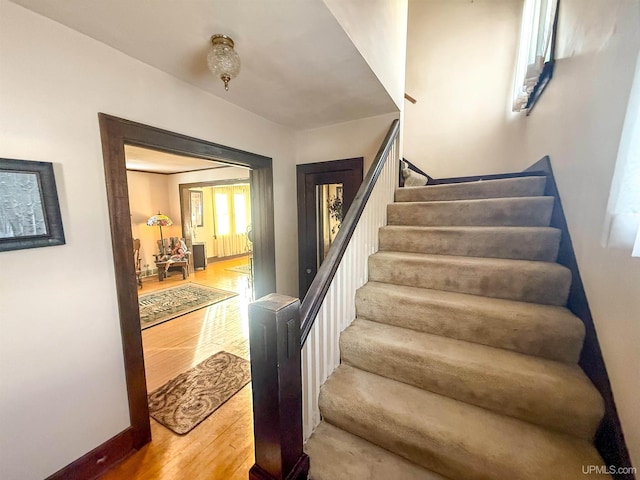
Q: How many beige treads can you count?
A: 8